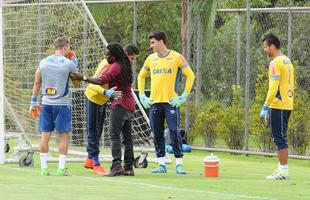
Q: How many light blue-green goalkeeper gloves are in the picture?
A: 2